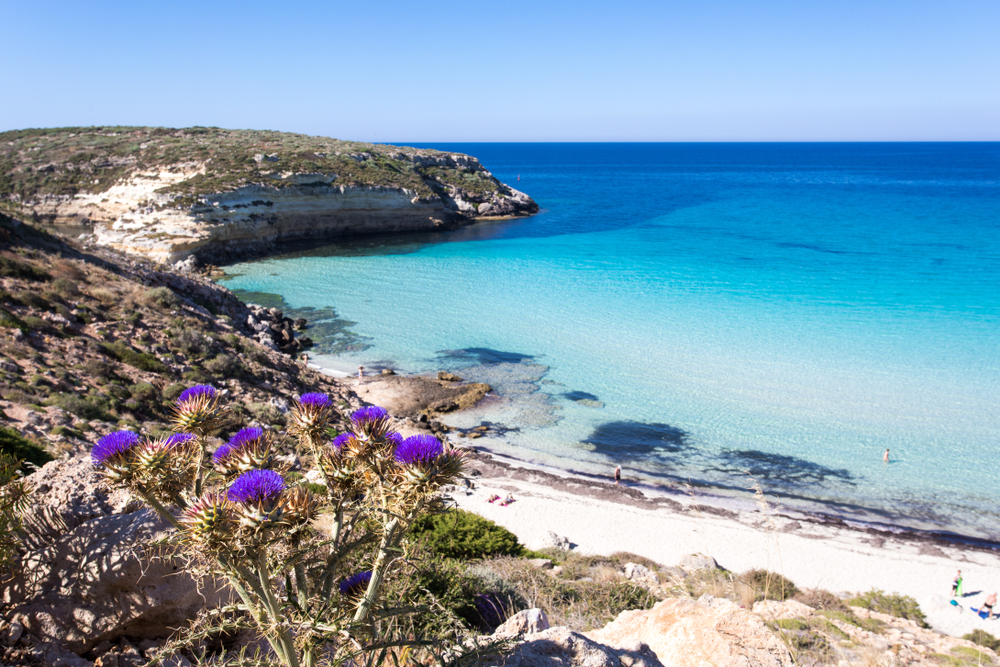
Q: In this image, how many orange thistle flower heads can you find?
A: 0